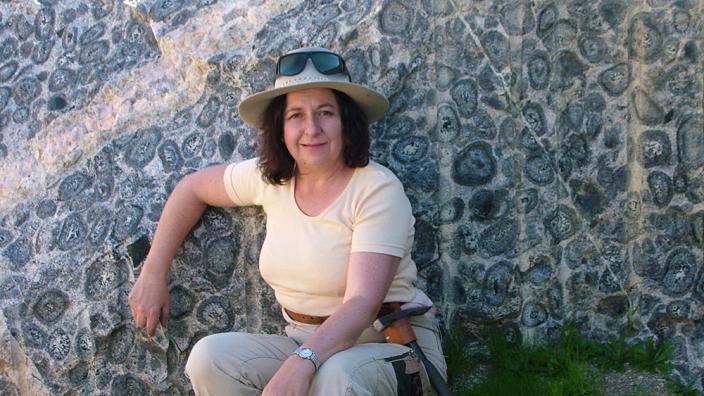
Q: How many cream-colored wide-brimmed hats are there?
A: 1